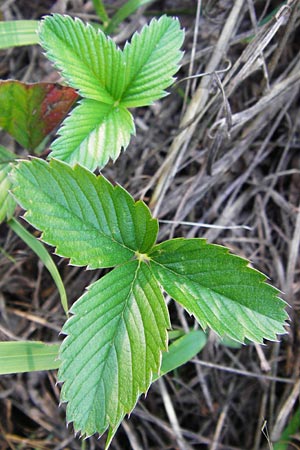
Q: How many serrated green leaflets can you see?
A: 6